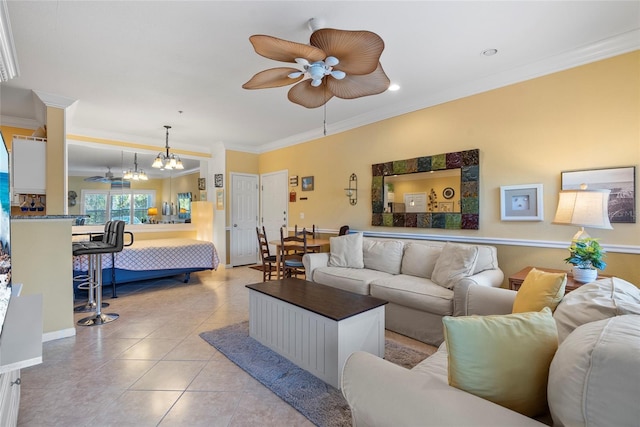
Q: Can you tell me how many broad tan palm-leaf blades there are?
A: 5